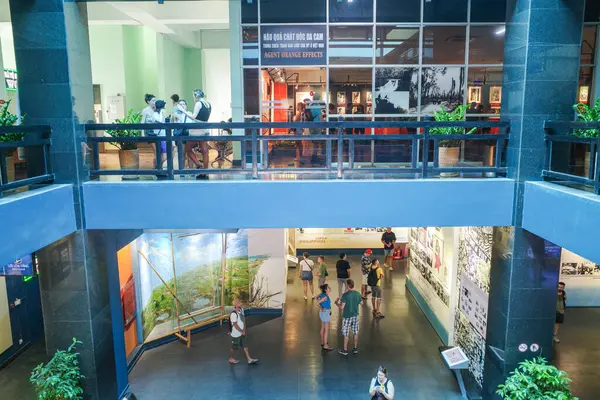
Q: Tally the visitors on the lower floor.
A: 11